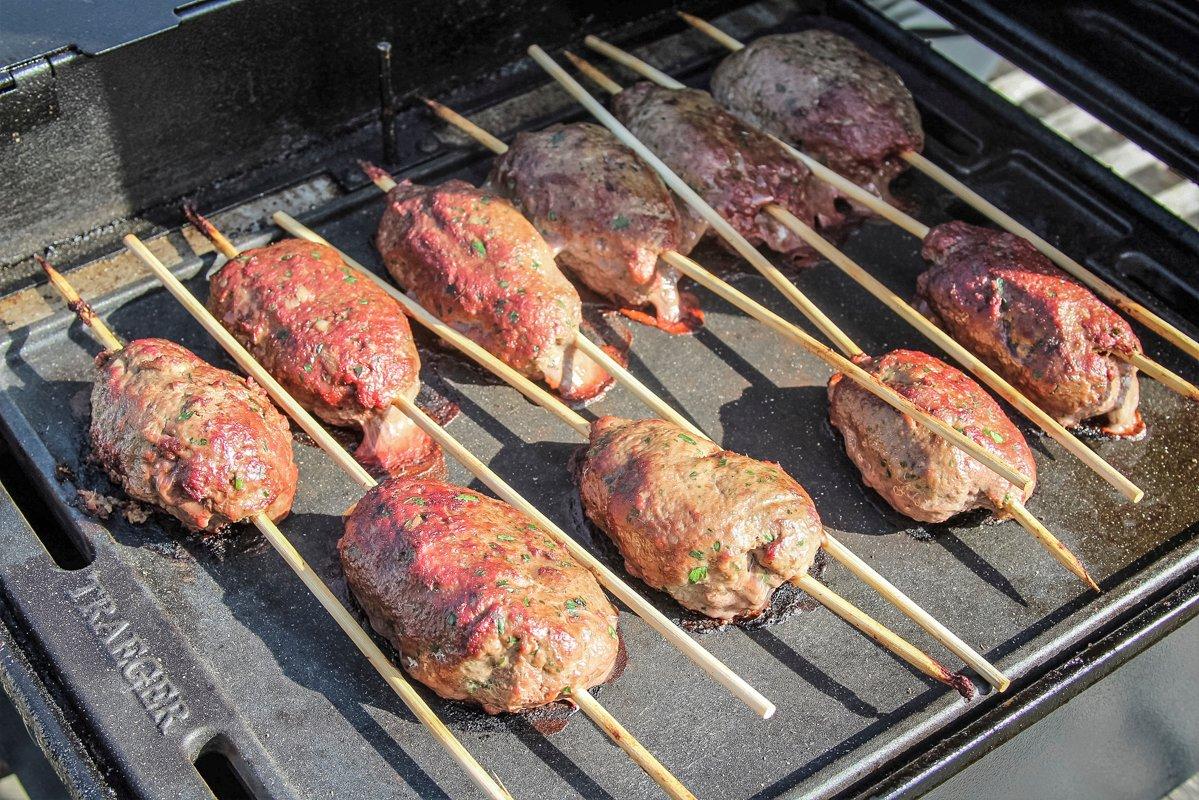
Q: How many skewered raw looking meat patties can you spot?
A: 10